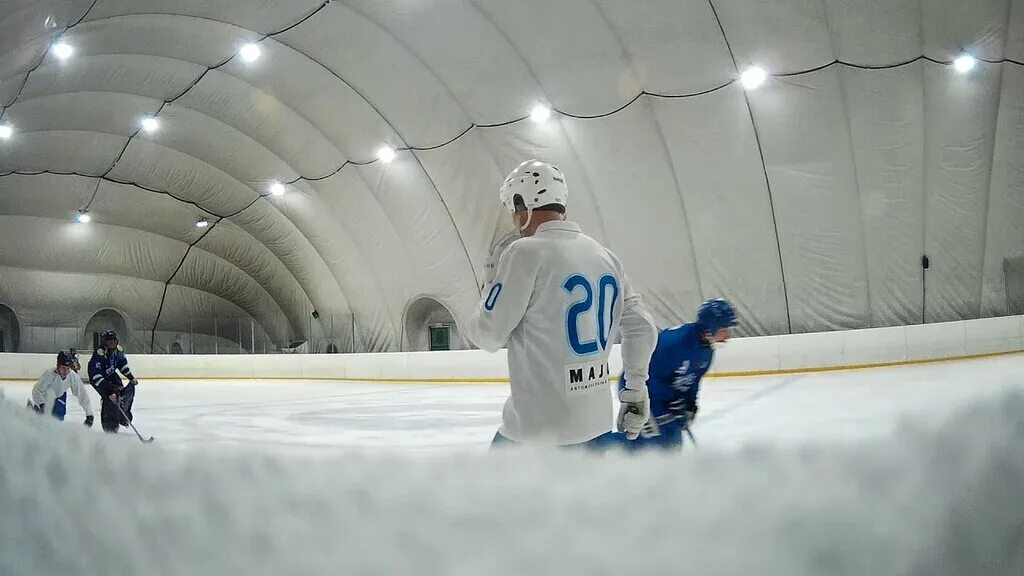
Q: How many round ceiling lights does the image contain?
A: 11